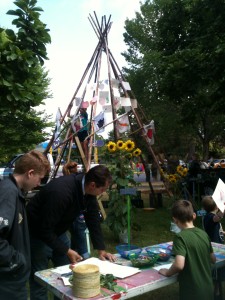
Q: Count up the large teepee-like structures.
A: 1